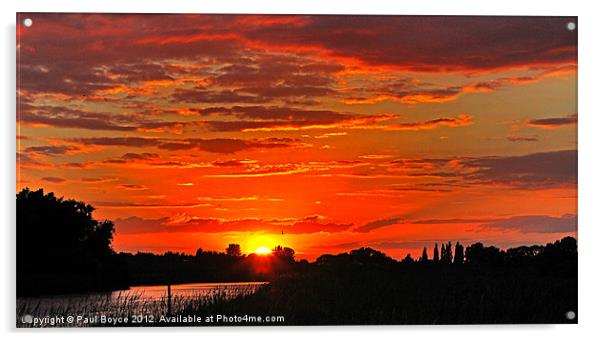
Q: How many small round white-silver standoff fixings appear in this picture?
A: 4